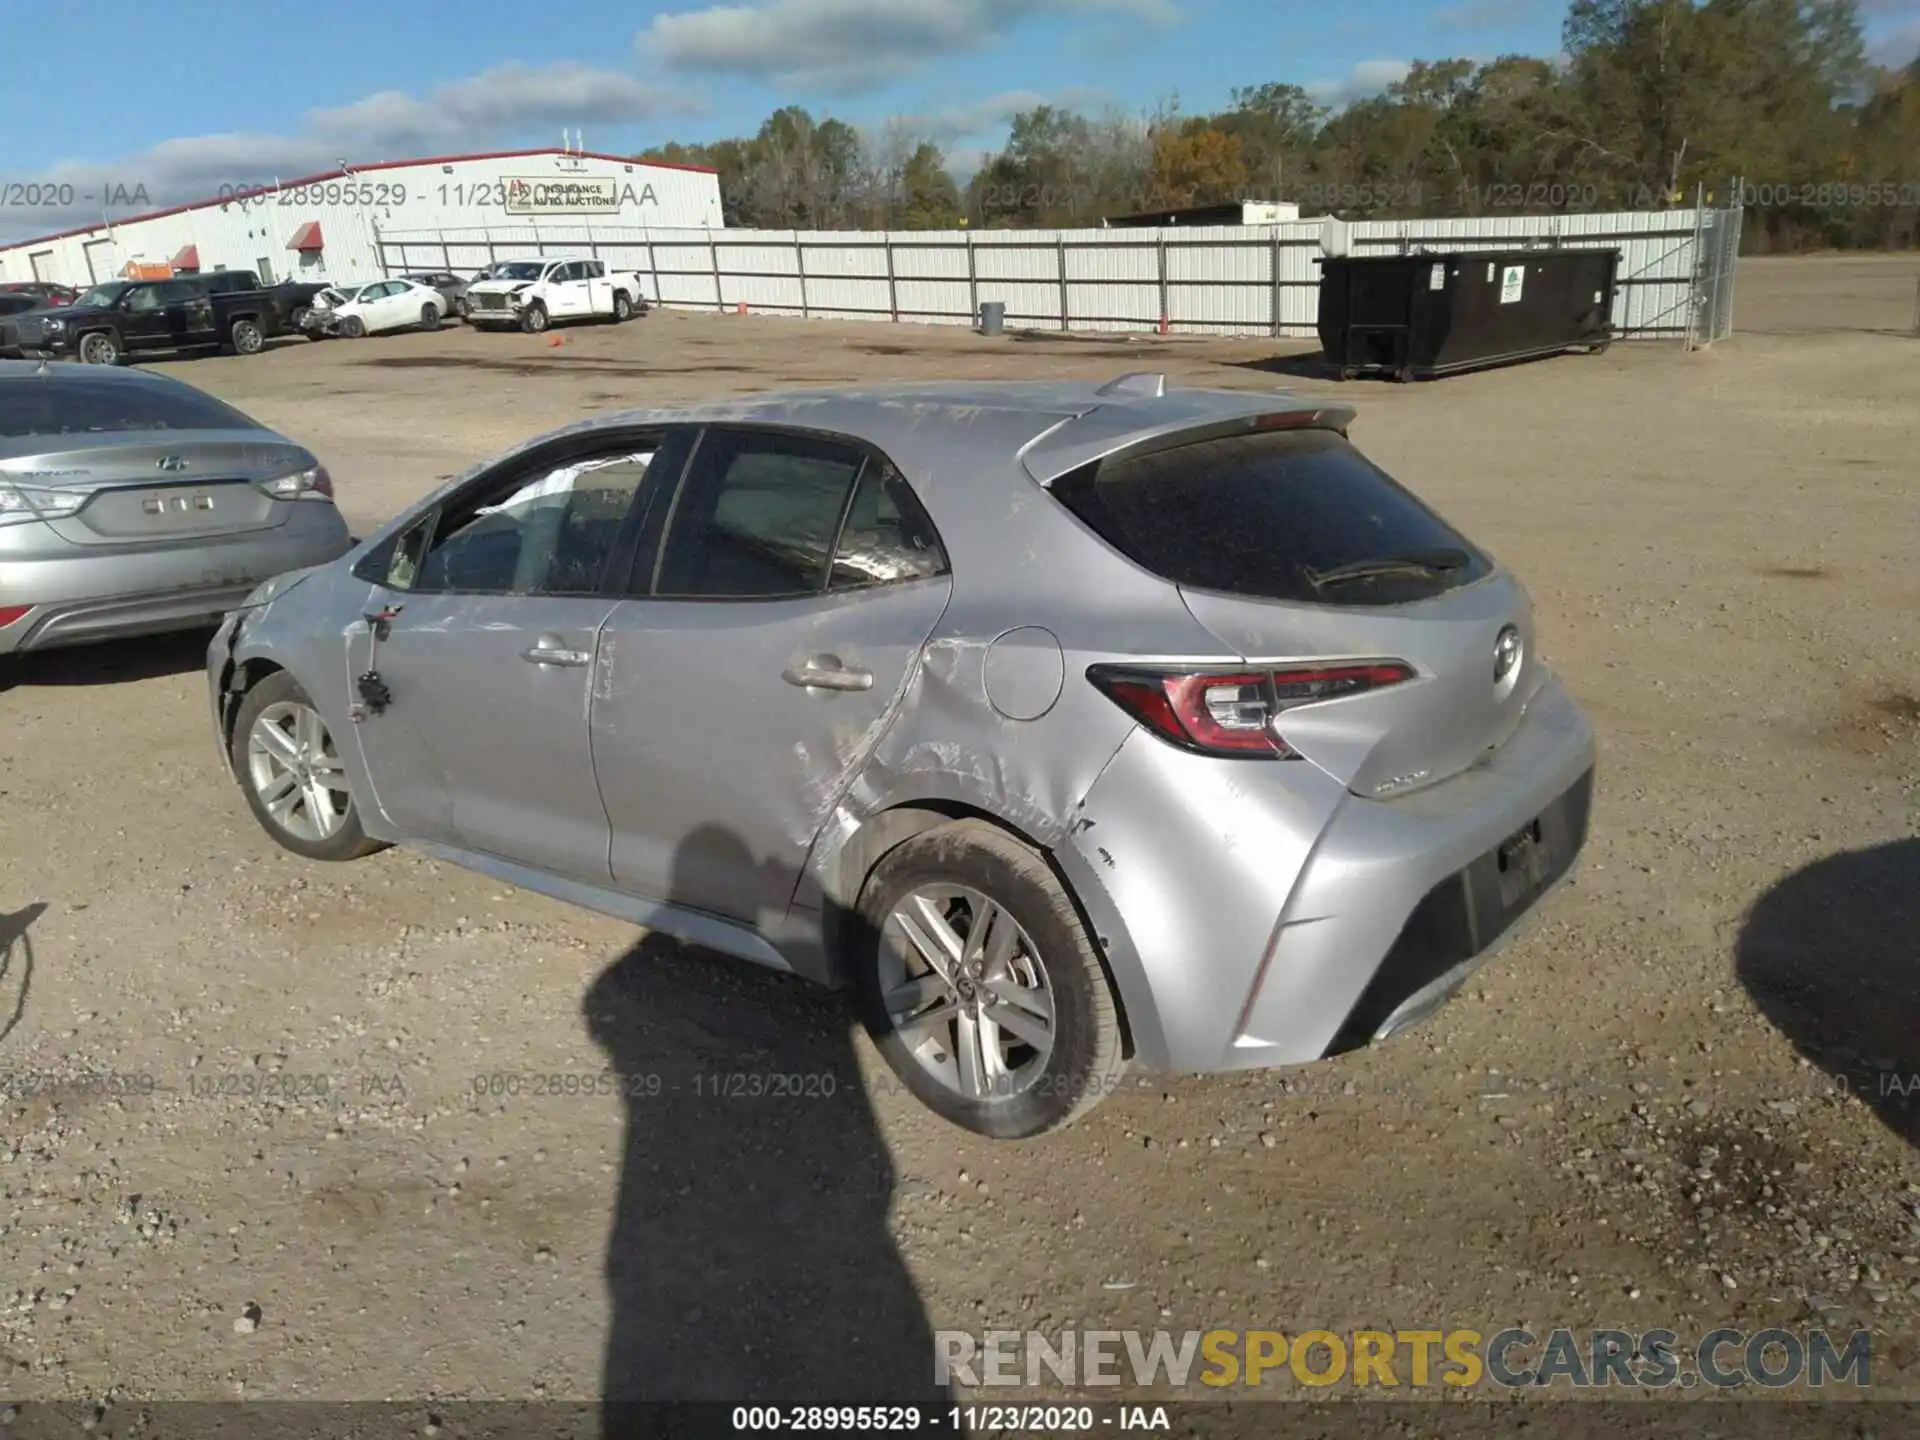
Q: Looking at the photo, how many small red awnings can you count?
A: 2